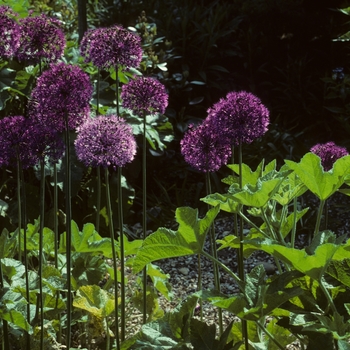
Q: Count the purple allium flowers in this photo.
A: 11